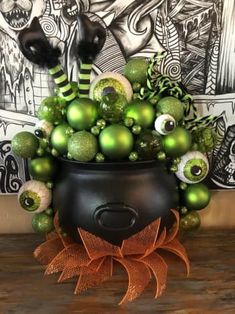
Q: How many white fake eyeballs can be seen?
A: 5